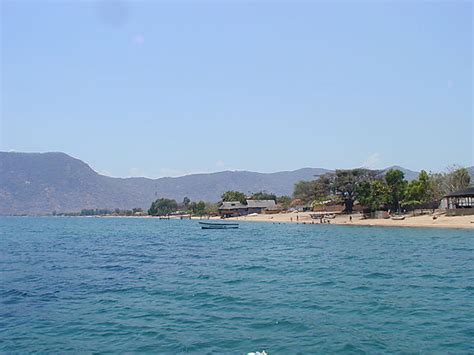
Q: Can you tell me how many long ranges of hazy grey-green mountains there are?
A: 1